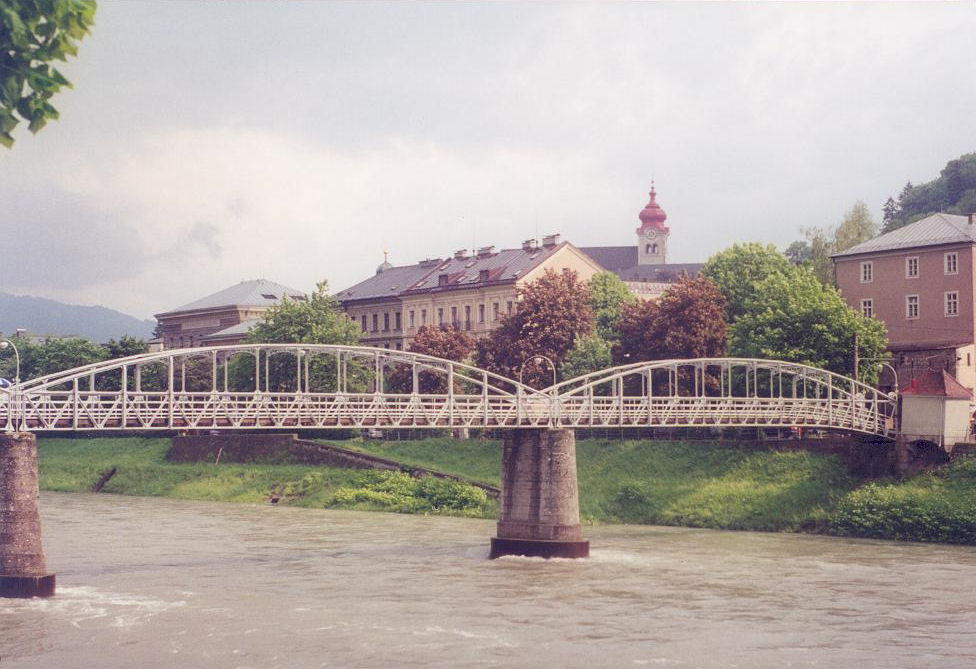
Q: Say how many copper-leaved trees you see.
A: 3